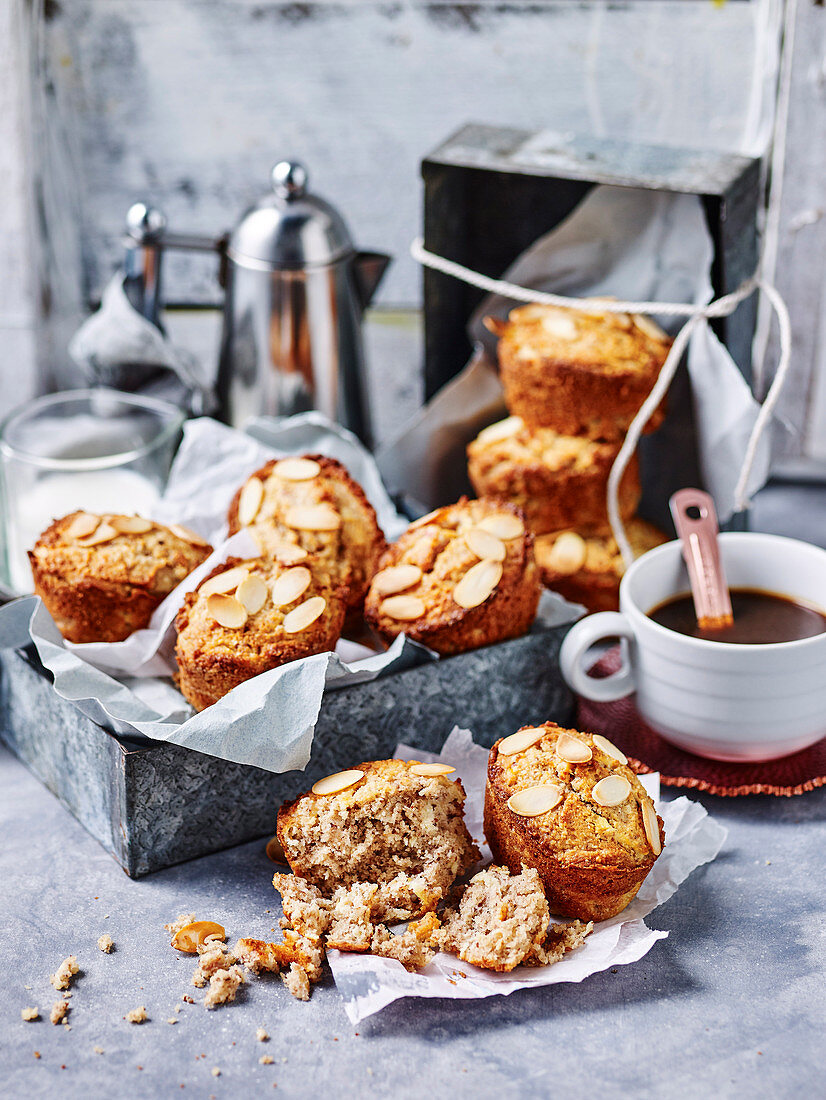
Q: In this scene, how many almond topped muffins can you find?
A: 9